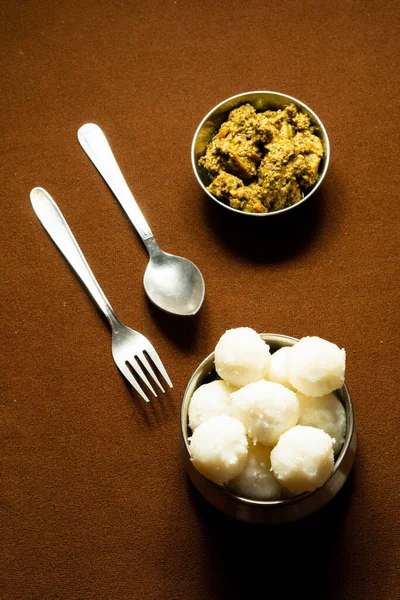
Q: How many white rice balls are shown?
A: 9